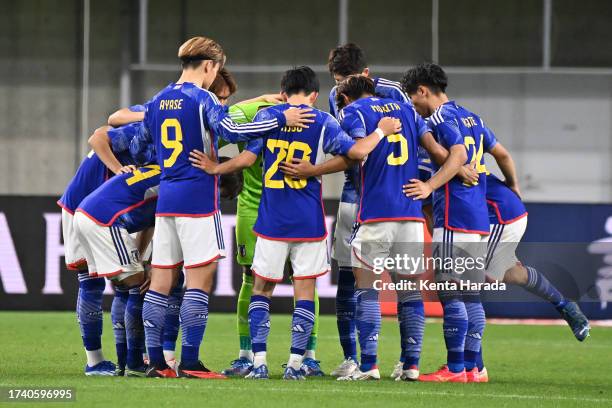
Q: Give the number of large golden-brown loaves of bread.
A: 0